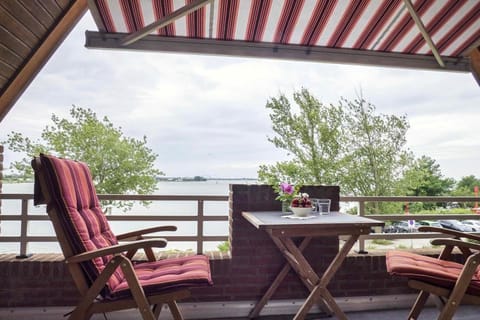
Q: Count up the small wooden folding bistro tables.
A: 1